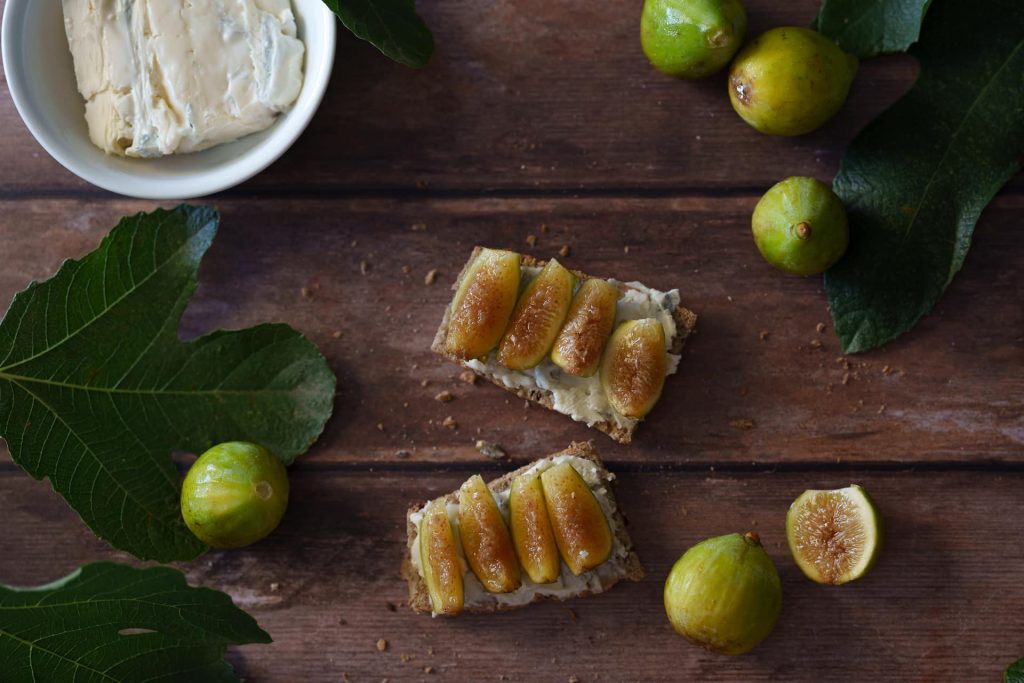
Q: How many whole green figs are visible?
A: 5